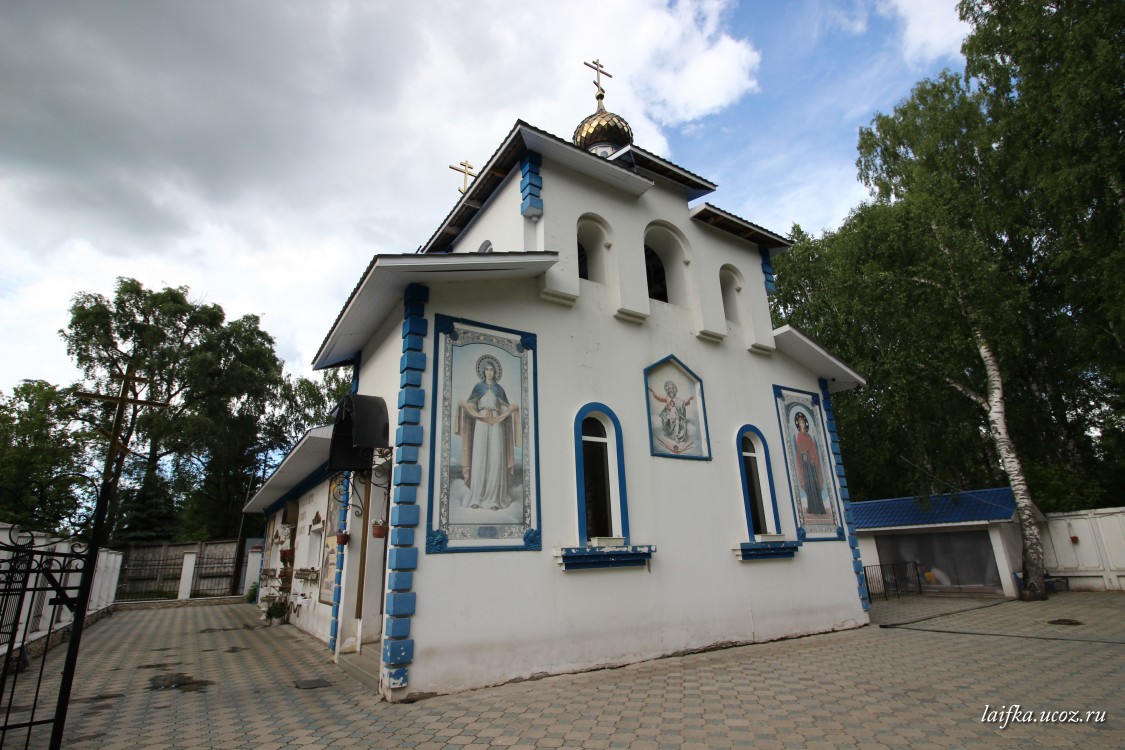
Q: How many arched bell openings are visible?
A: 3